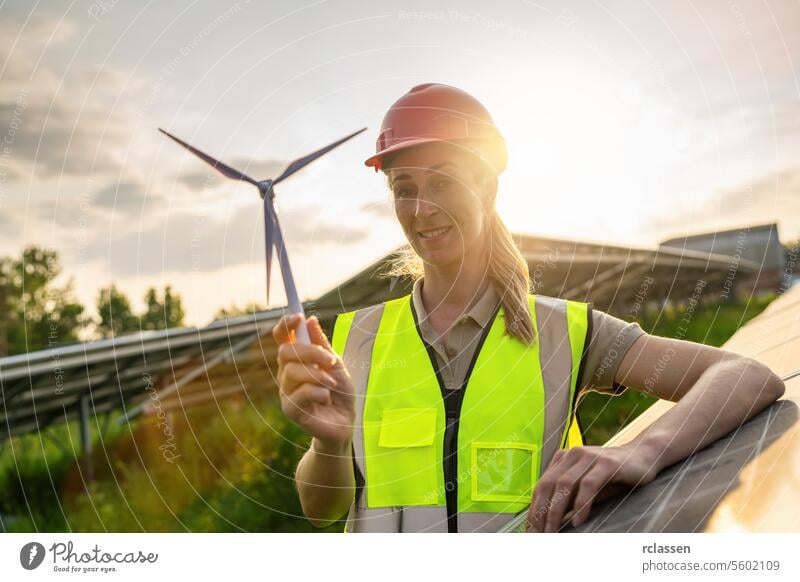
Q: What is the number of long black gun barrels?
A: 0